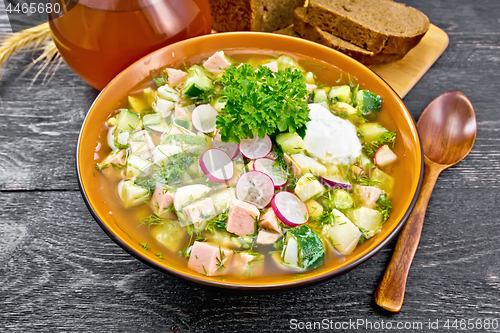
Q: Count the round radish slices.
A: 7